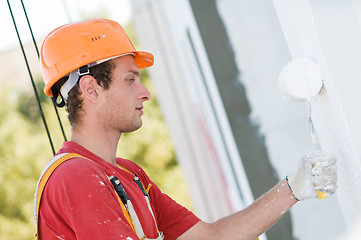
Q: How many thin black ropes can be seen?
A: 2